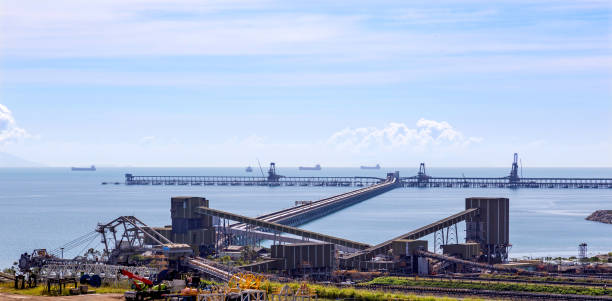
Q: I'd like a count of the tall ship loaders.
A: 3